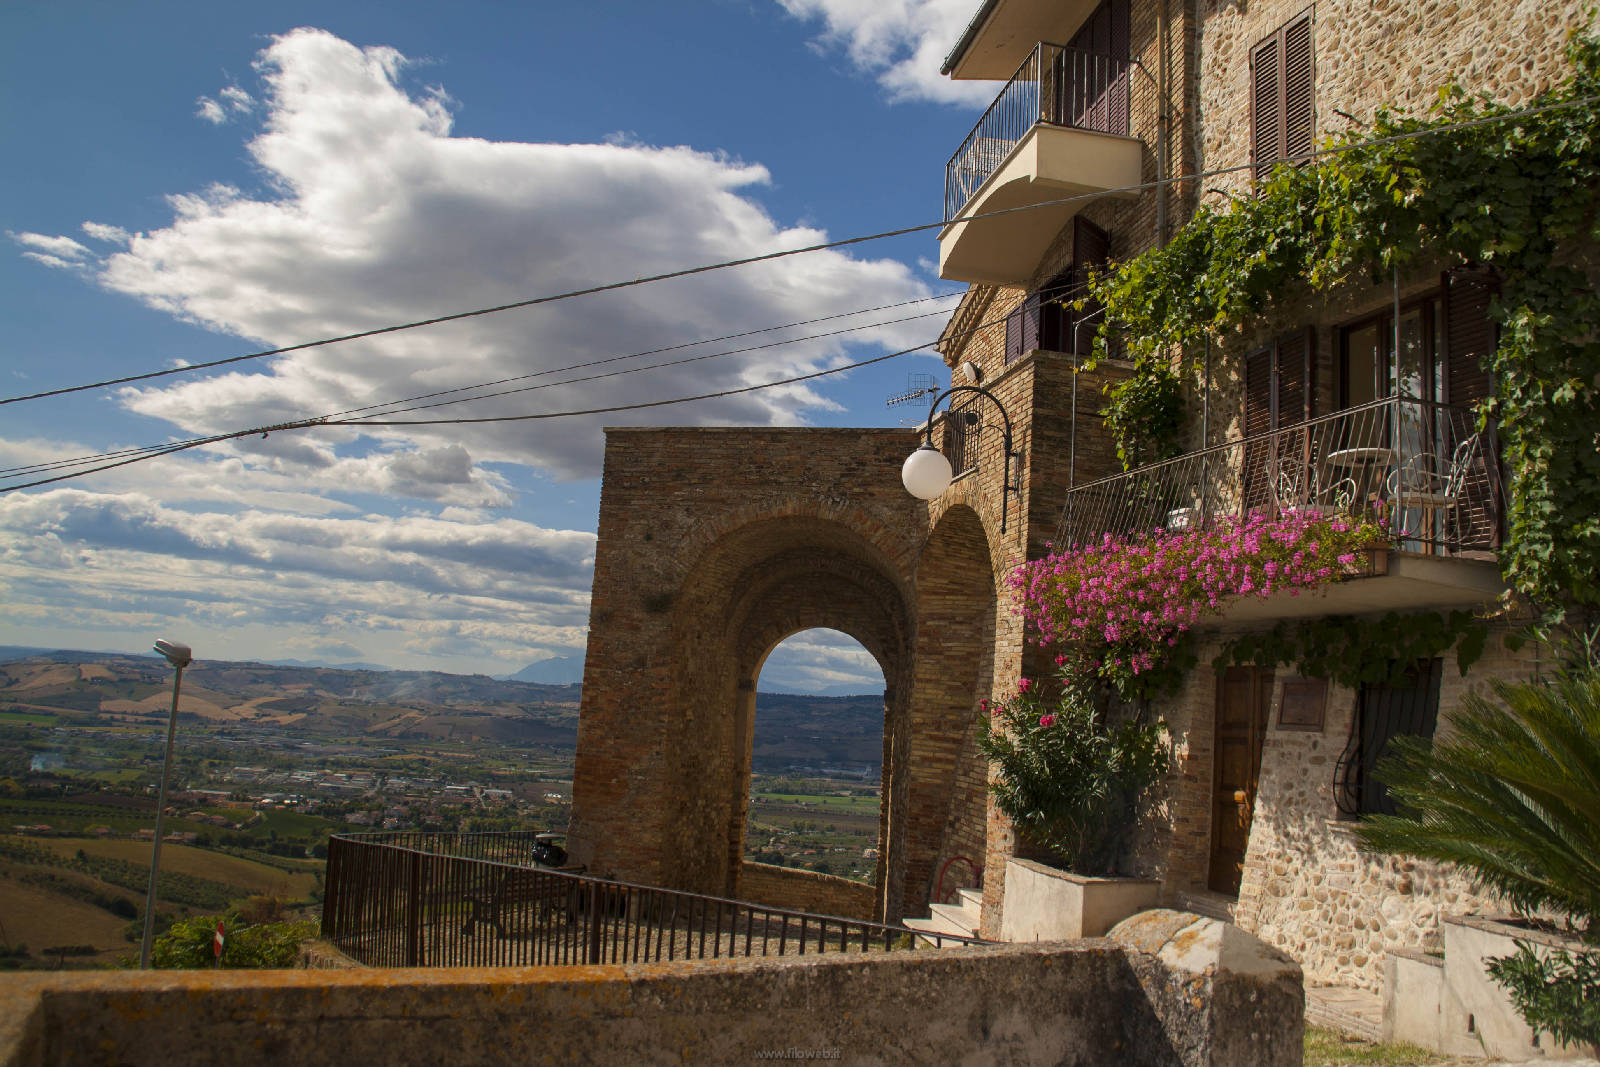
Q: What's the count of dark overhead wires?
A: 4